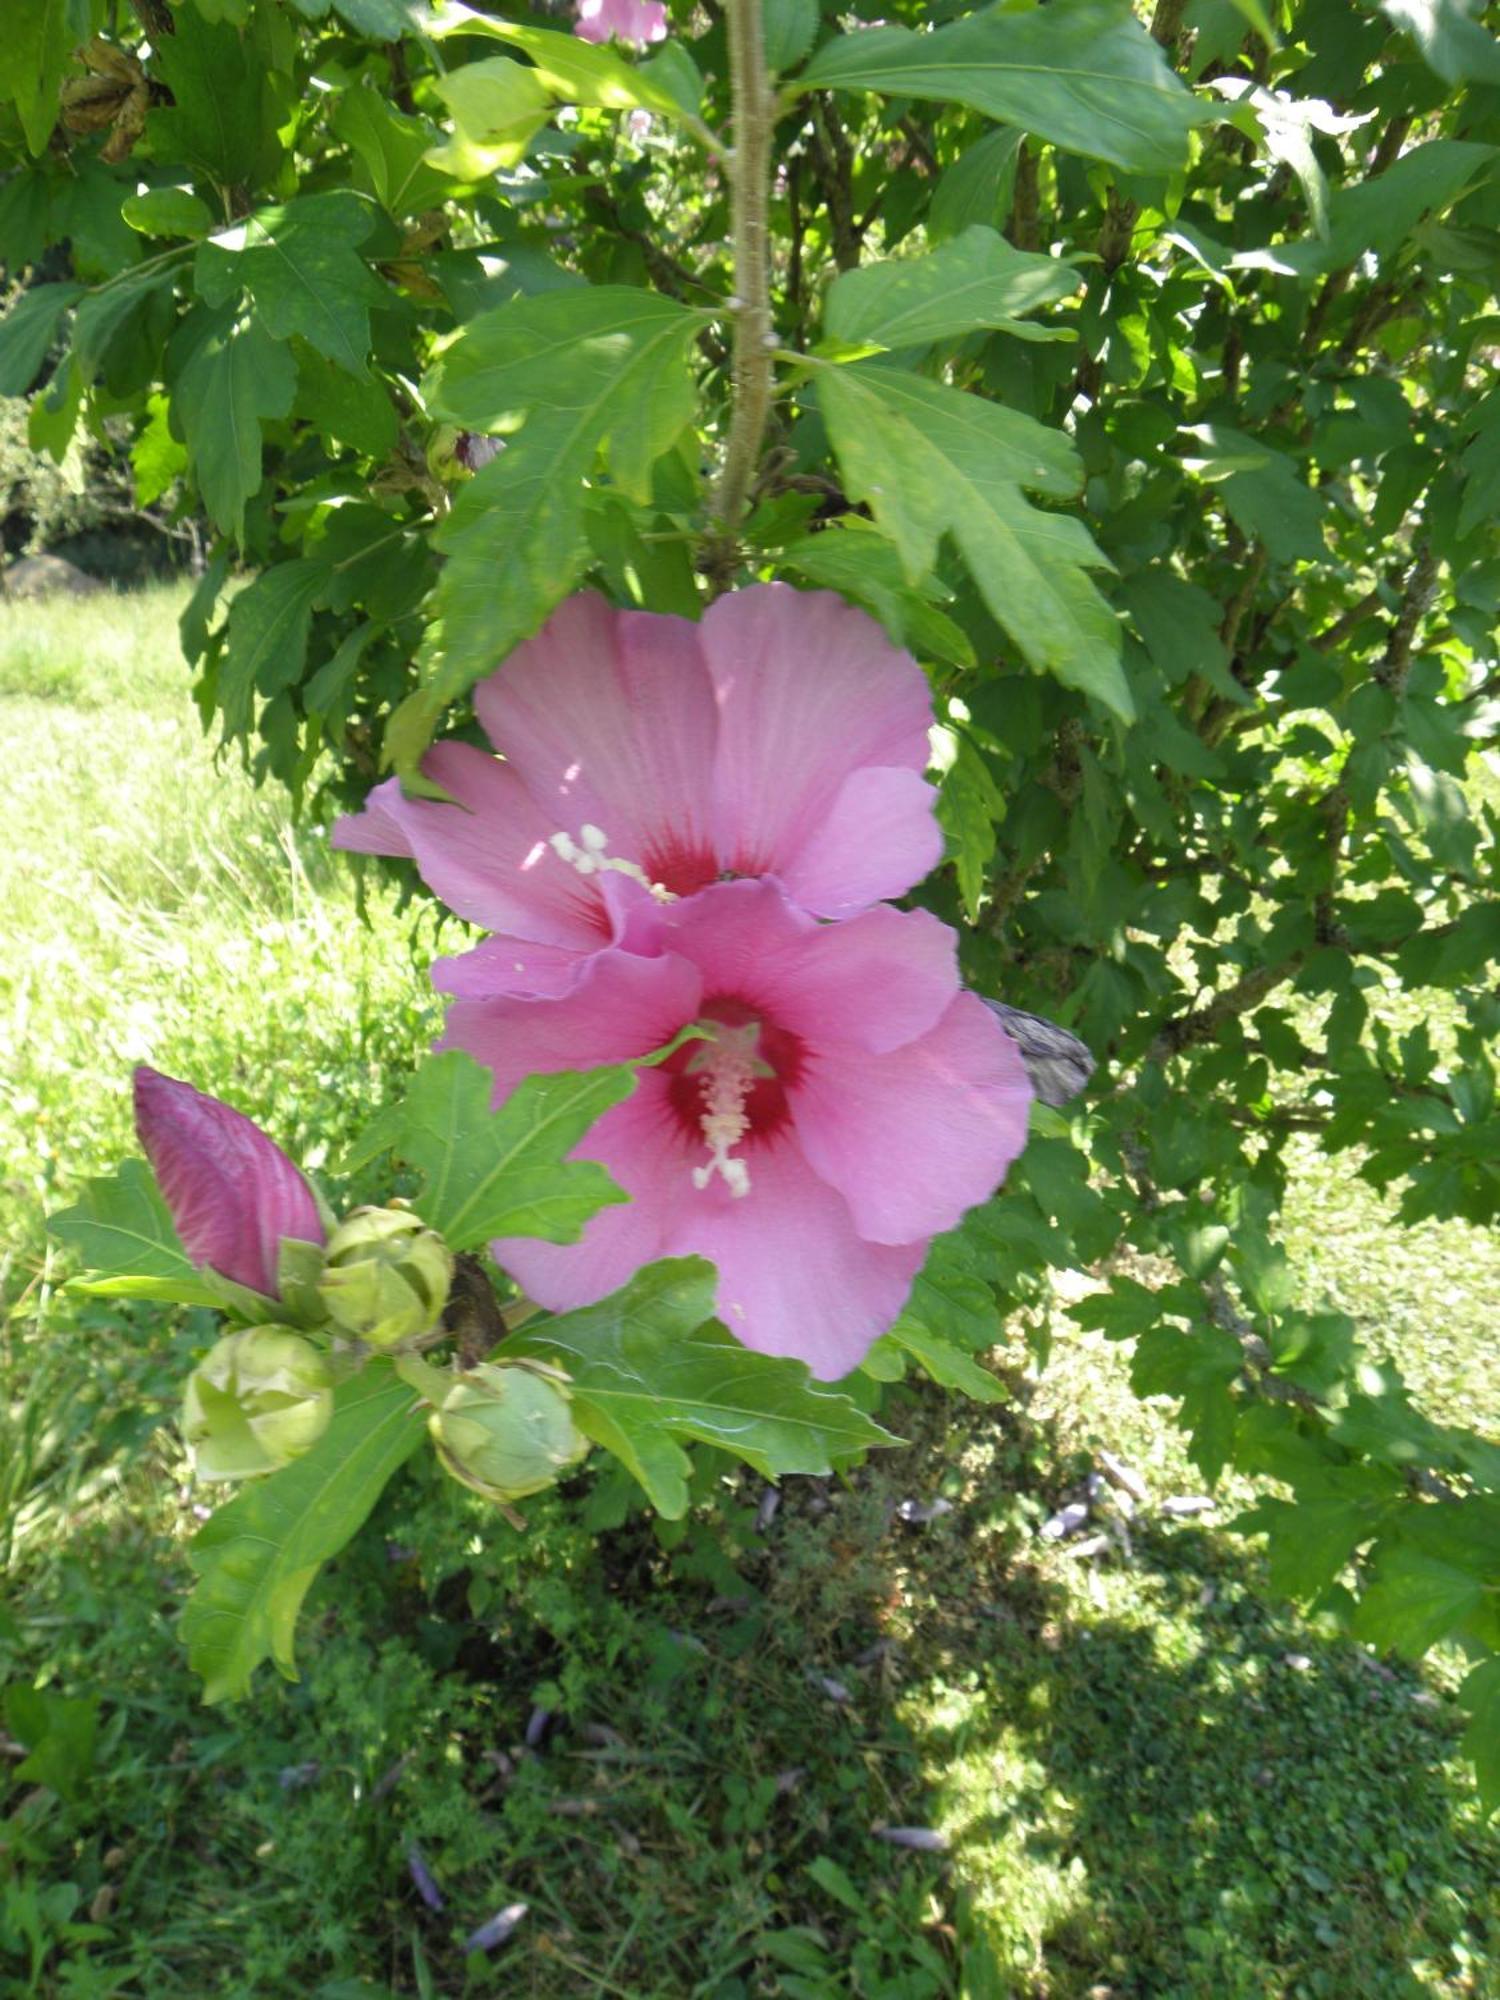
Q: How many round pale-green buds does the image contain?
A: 3